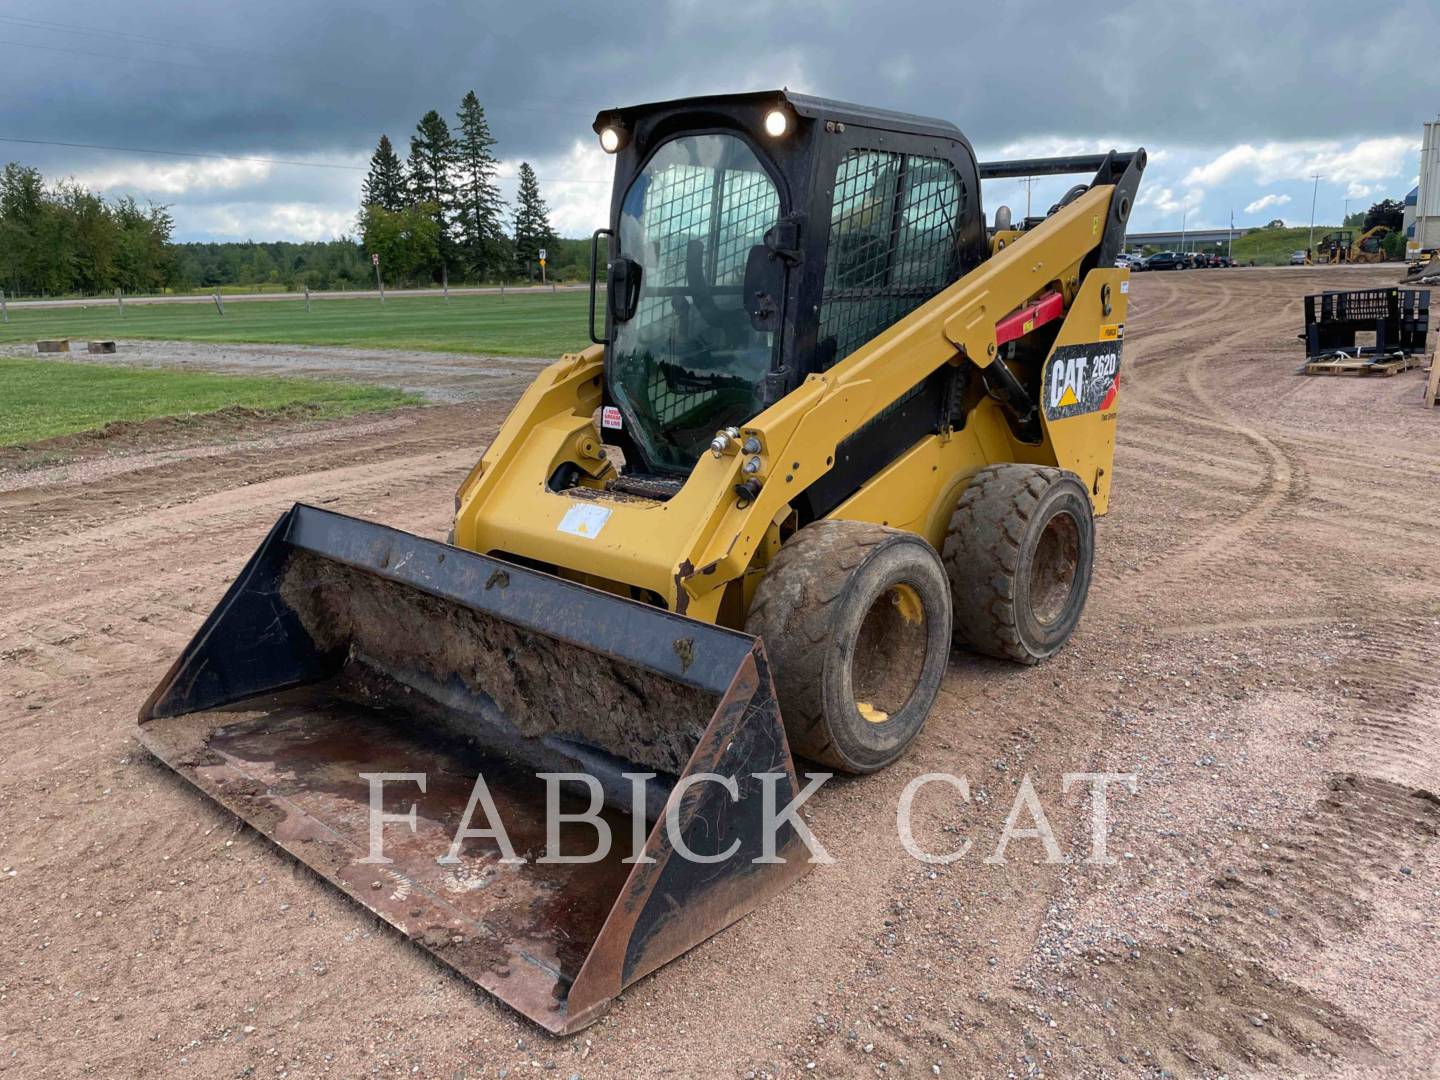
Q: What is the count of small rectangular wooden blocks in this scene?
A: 2